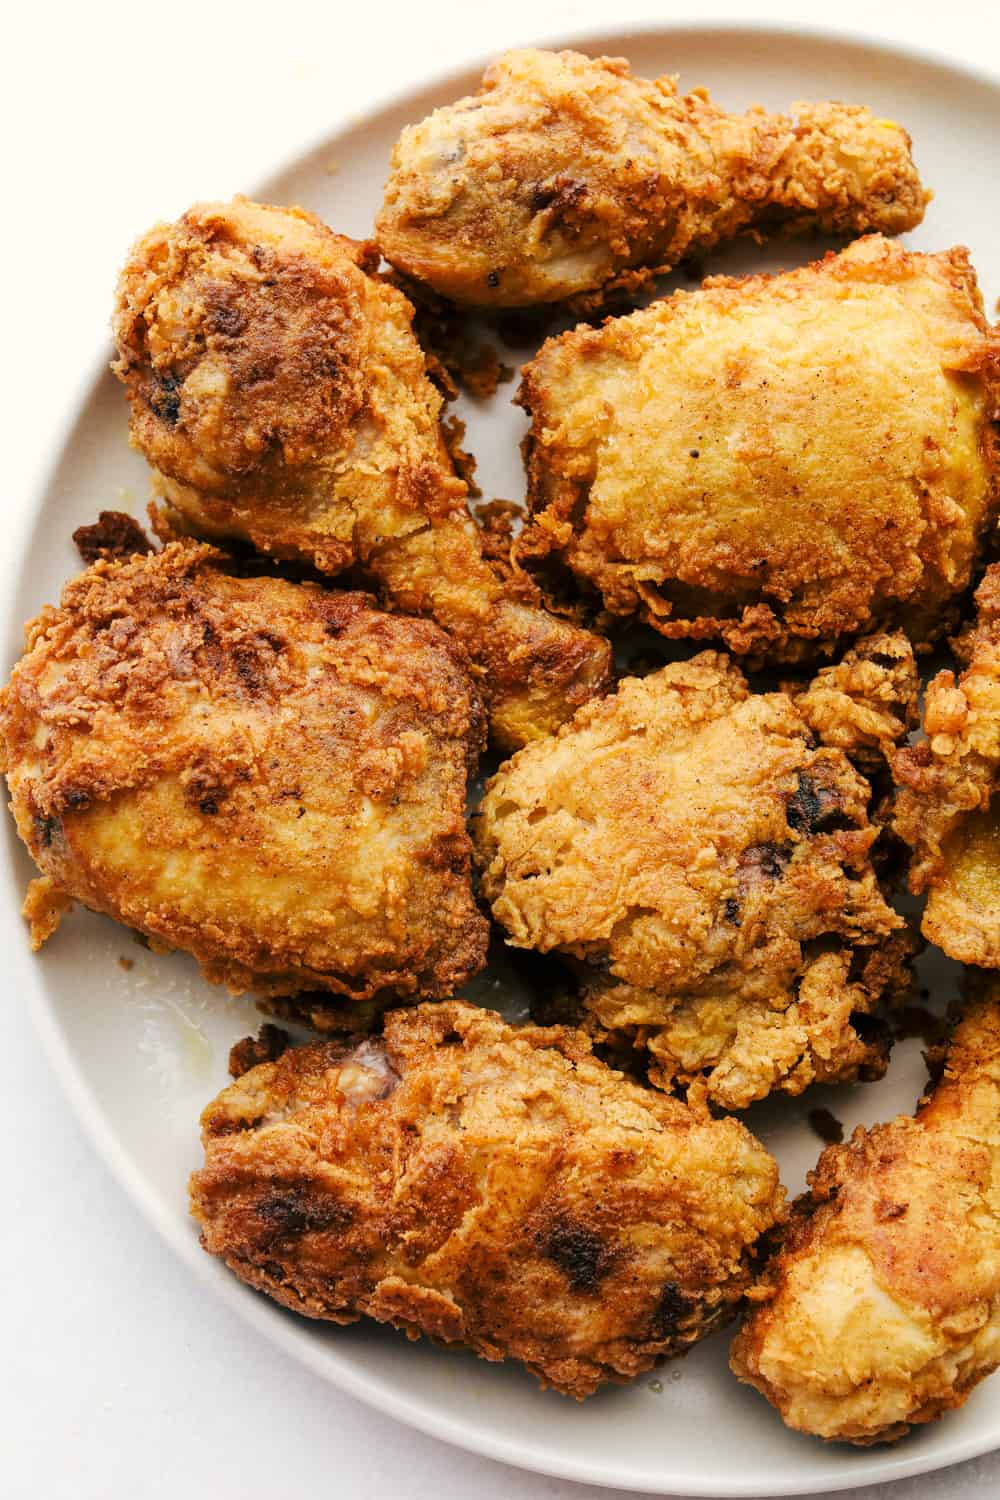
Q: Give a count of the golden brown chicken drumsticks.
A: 3